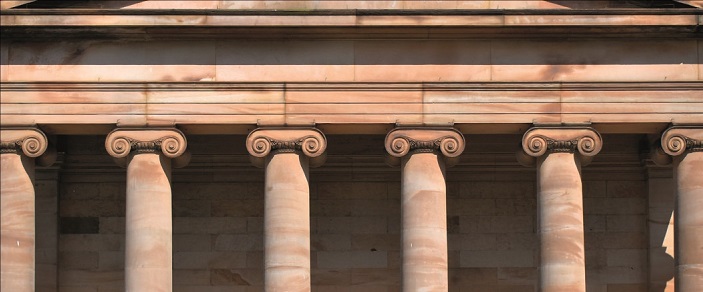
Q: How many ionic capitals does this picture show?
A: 6